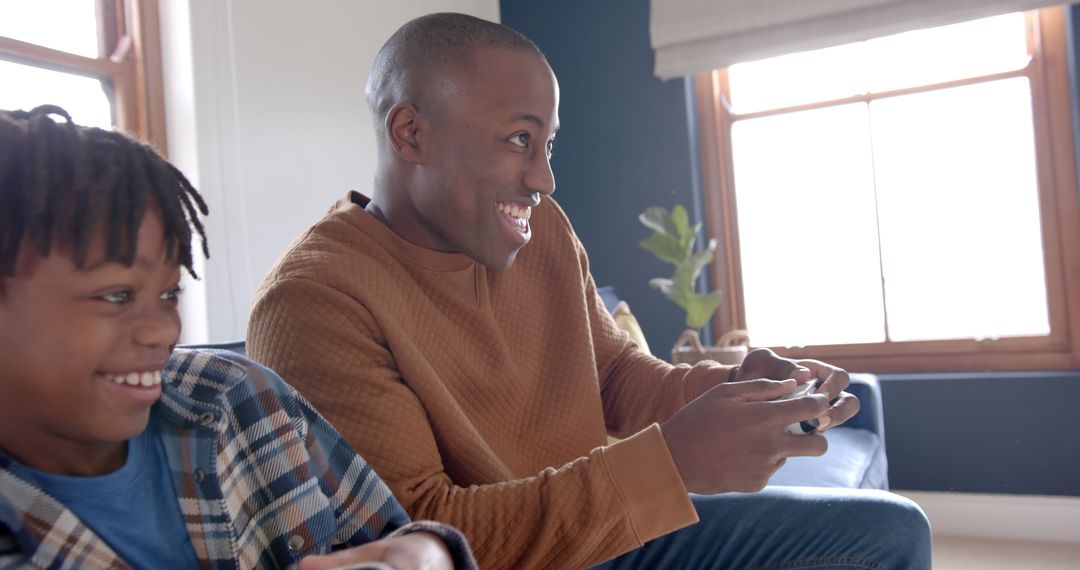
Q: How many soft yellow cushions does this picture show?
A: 1